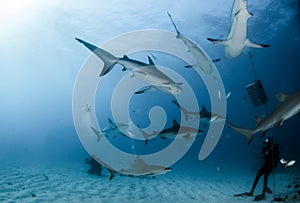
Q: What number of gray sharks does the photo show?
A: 8